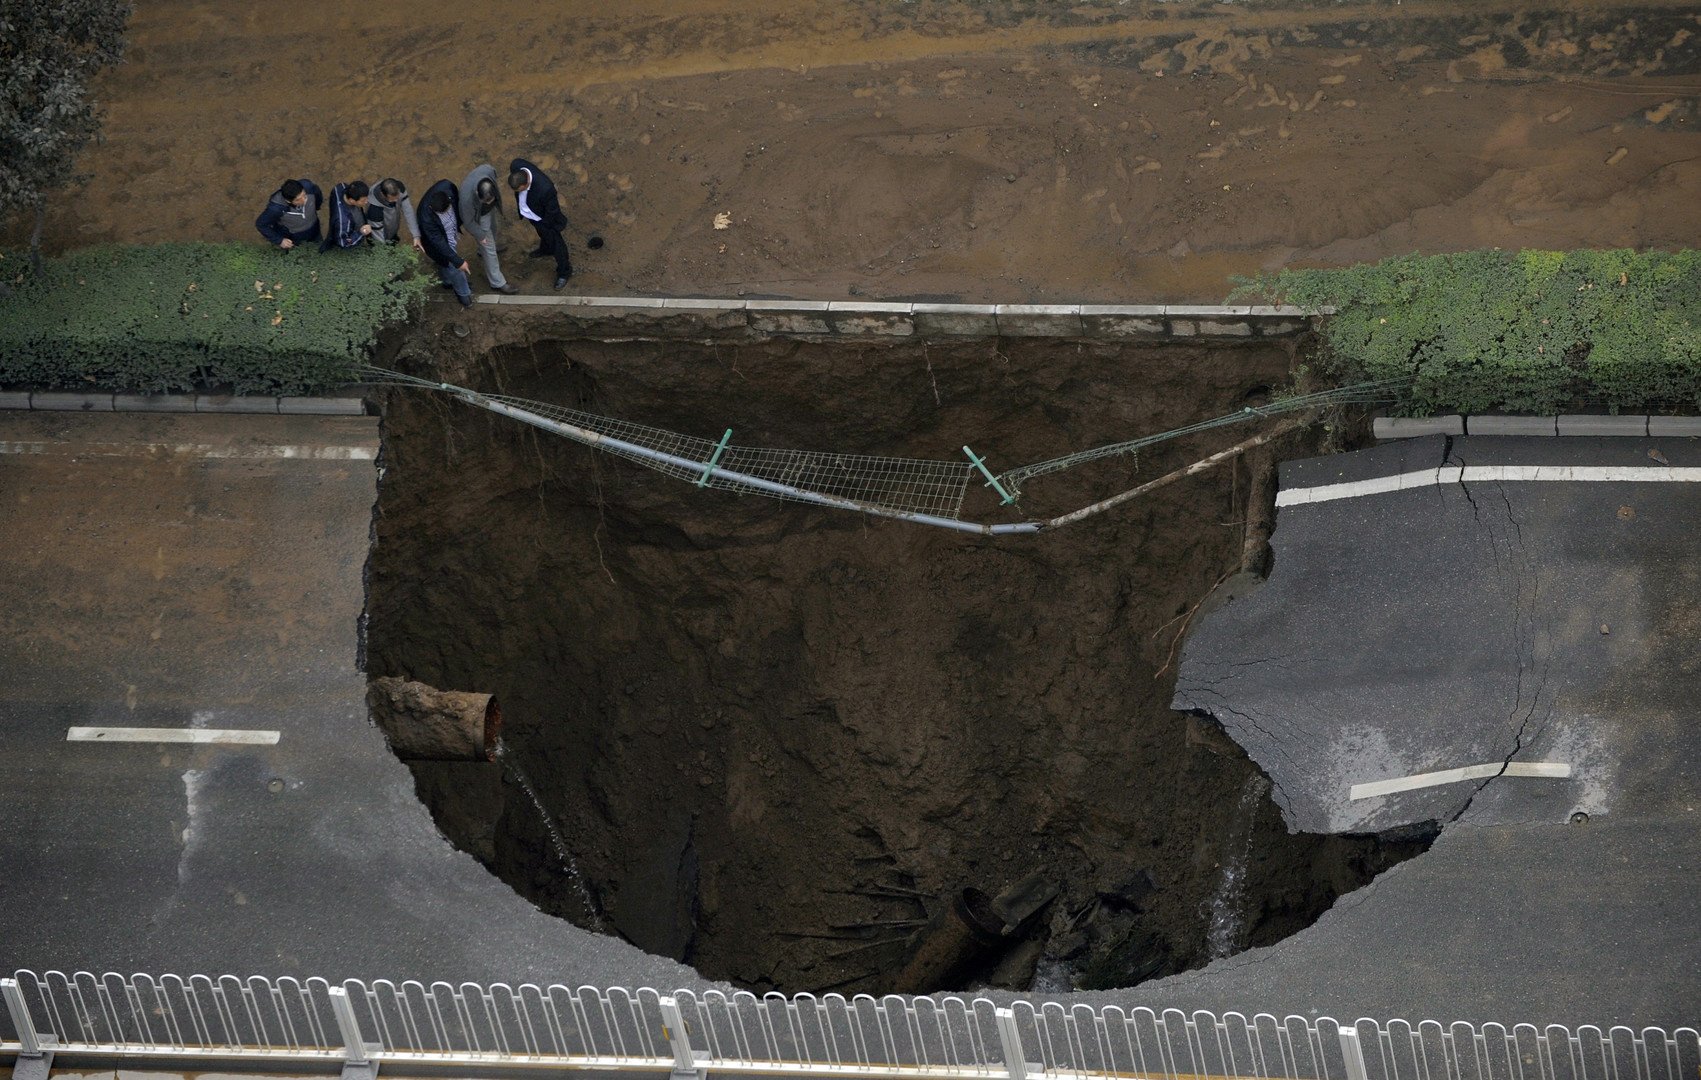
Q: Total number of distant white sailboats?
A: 0